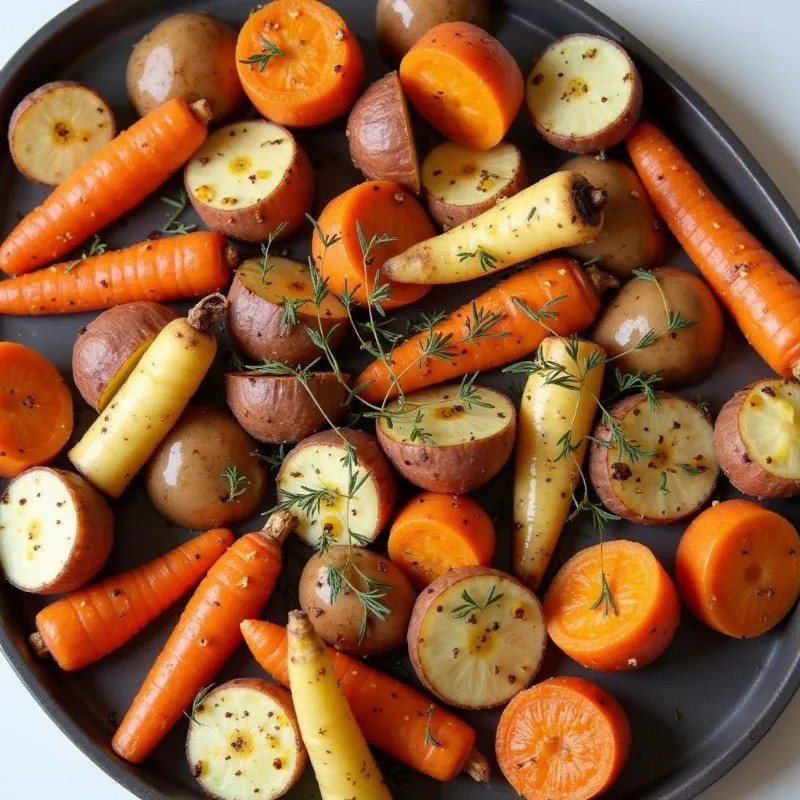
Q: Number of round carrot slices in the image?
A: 8